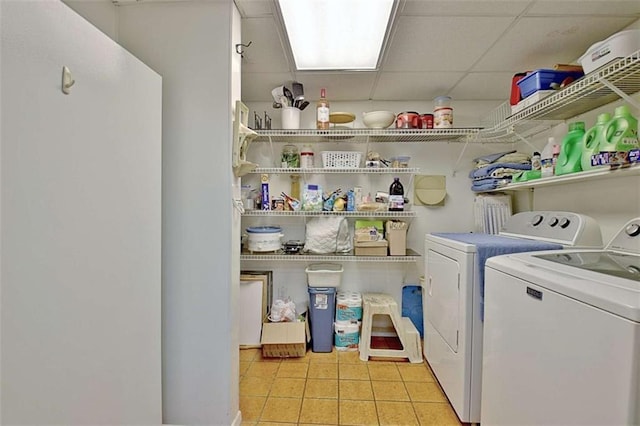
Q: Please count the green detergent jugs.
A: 3